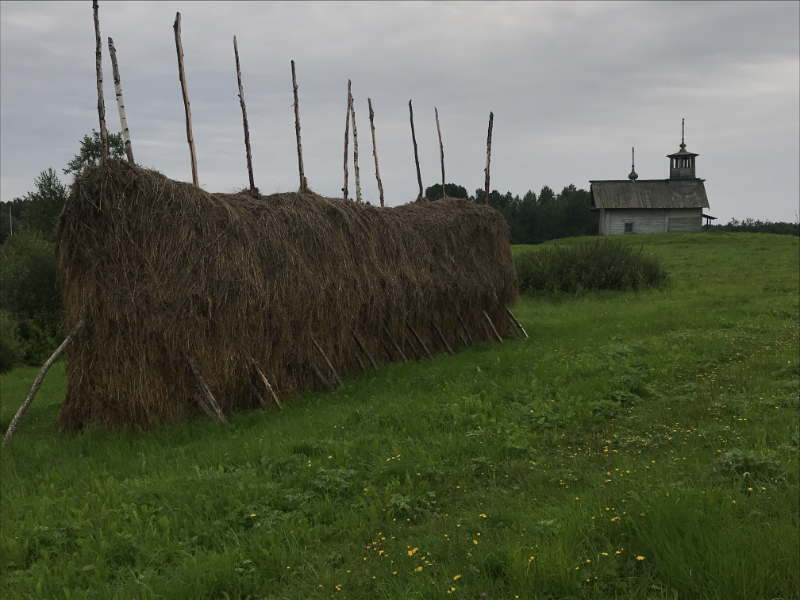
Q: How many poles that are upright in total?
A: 11